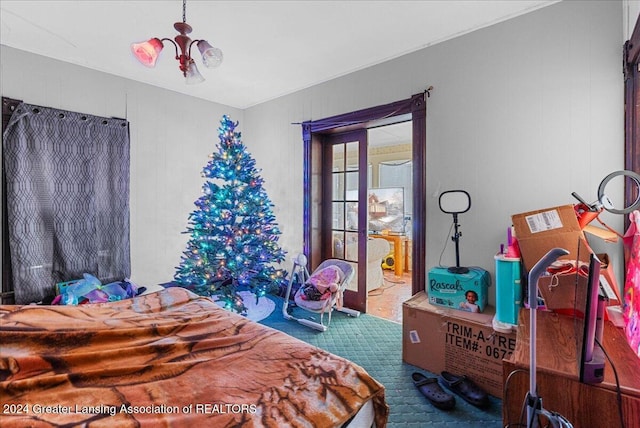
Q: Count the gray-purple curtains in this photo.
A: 1